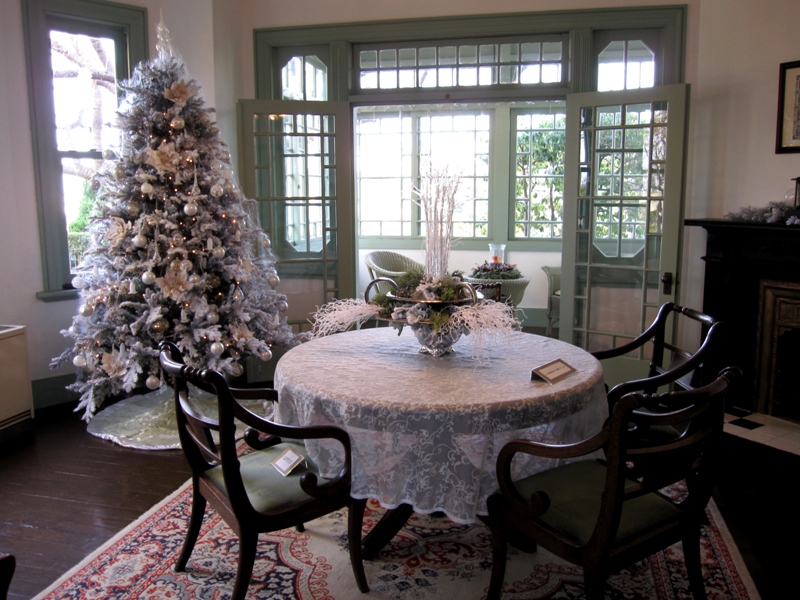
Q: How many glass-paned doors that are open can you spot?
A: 2